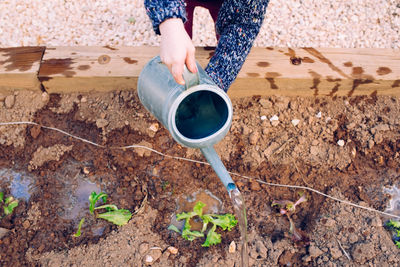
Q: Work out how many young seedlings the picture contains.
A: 5